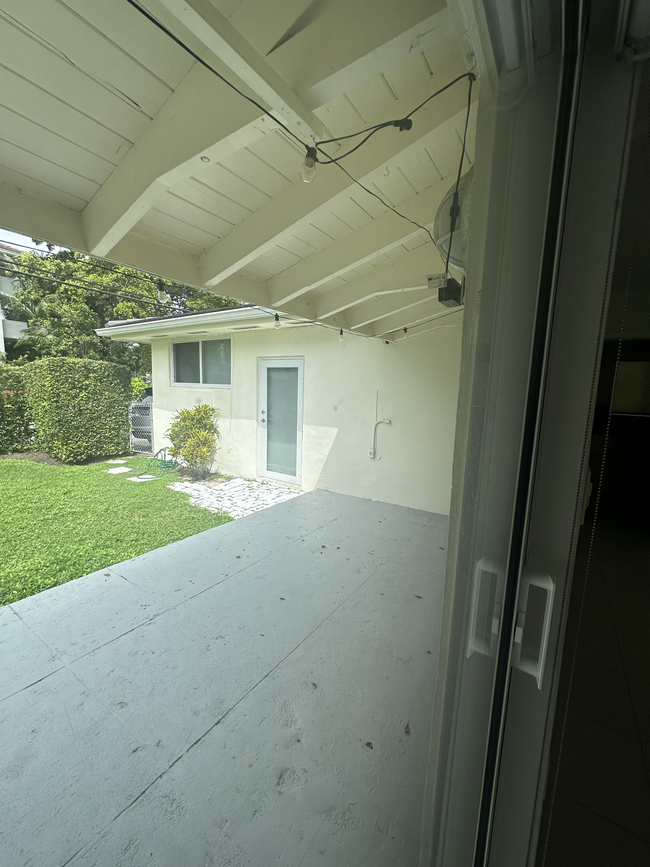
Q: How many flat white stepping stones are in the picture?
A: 3